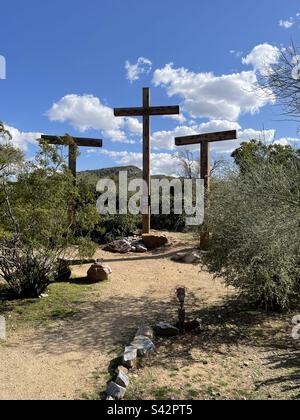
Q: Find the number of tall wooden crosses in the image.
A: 3